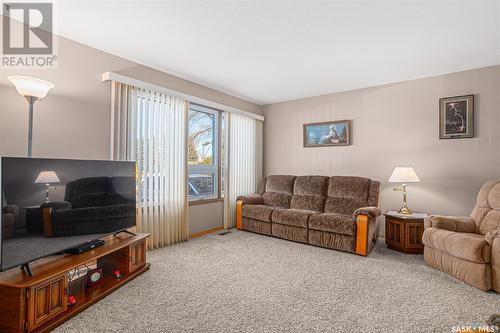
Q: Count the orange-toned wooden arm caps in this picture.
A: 2